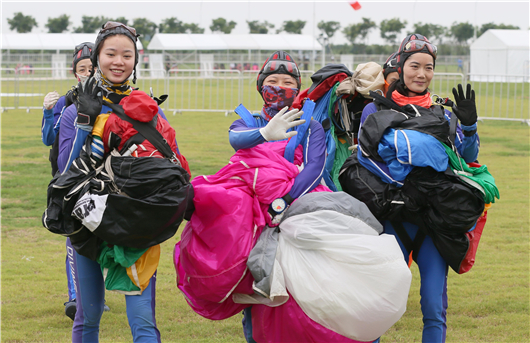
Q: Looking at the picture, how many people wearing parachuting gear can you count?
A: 5